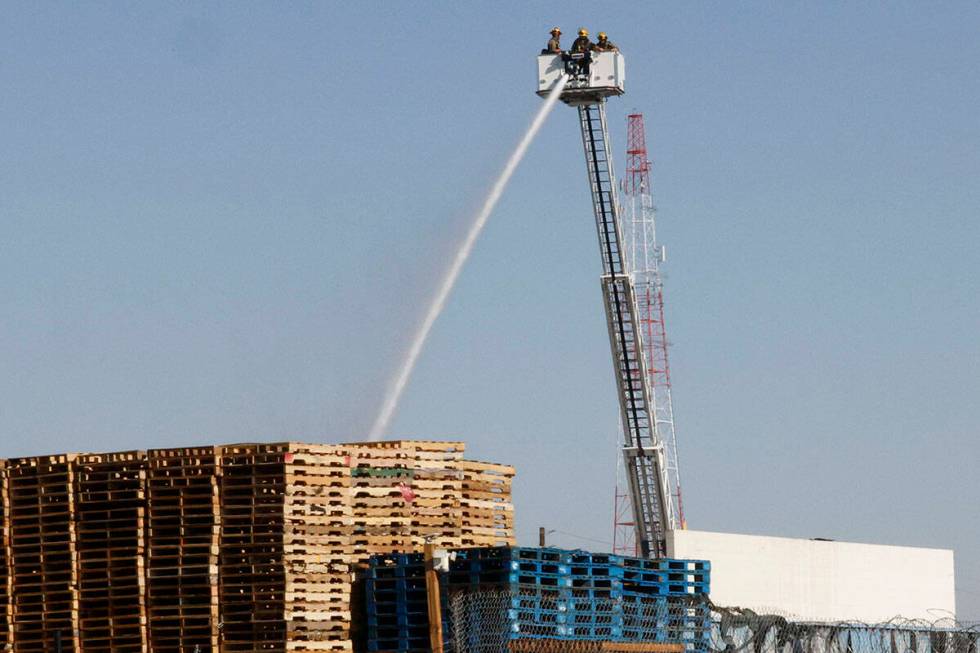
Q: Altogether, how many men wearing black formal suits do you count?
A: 0